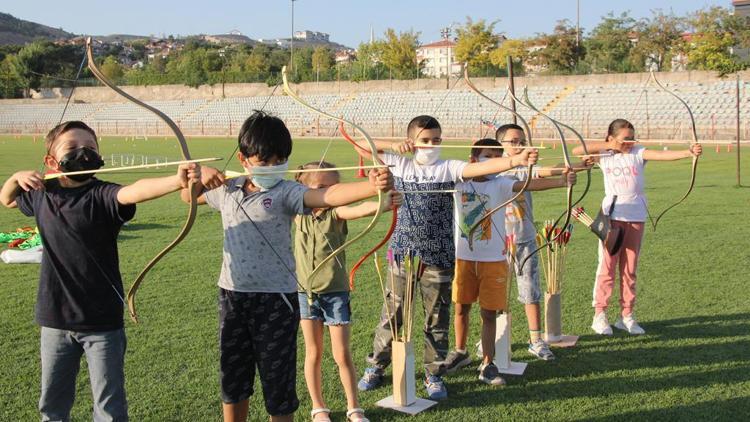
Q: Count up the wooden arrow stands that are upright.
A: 3